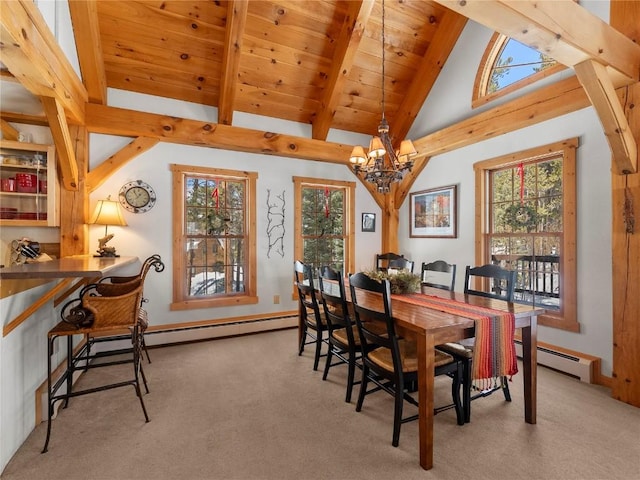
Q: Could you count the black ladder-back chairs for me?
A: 7